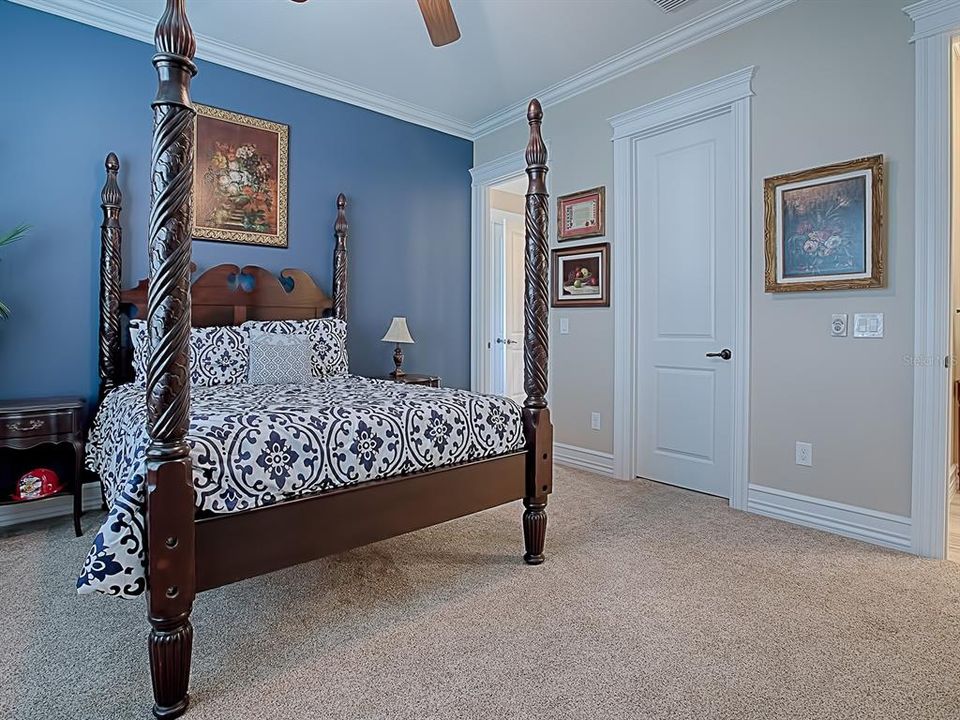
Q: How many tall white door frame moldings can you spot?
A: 3